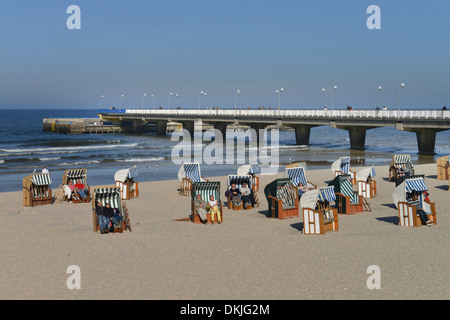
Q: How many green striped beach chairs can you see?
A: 7